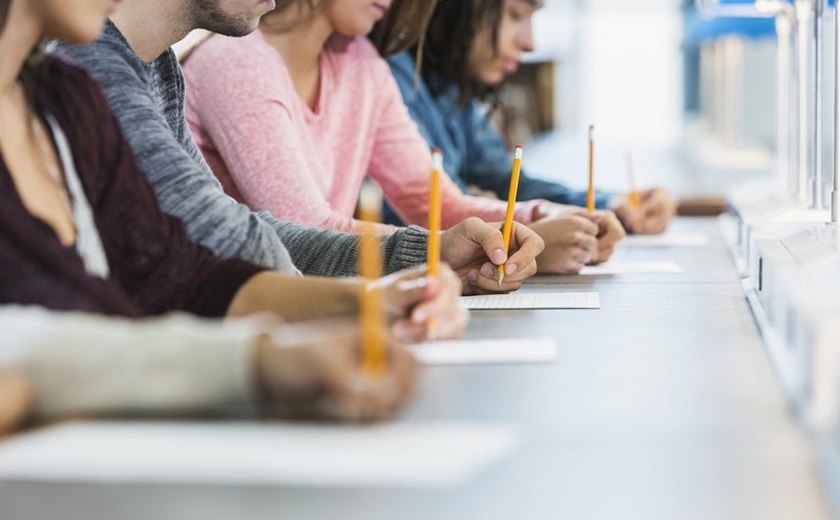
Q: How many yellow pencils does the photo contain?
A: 5